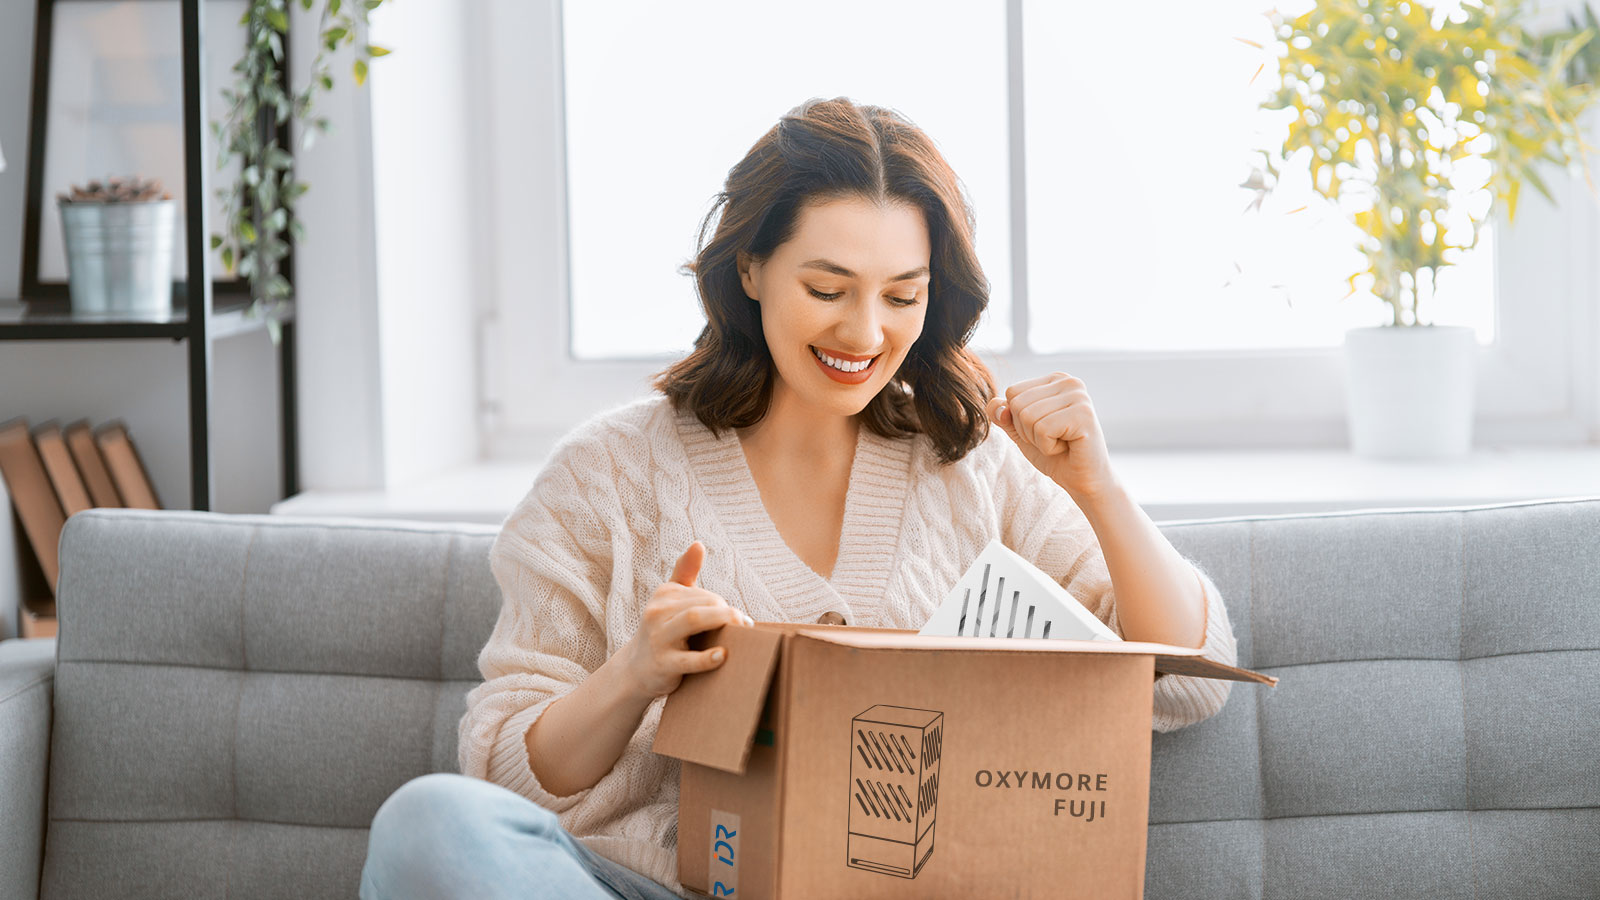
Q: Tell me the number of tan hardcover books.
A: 4